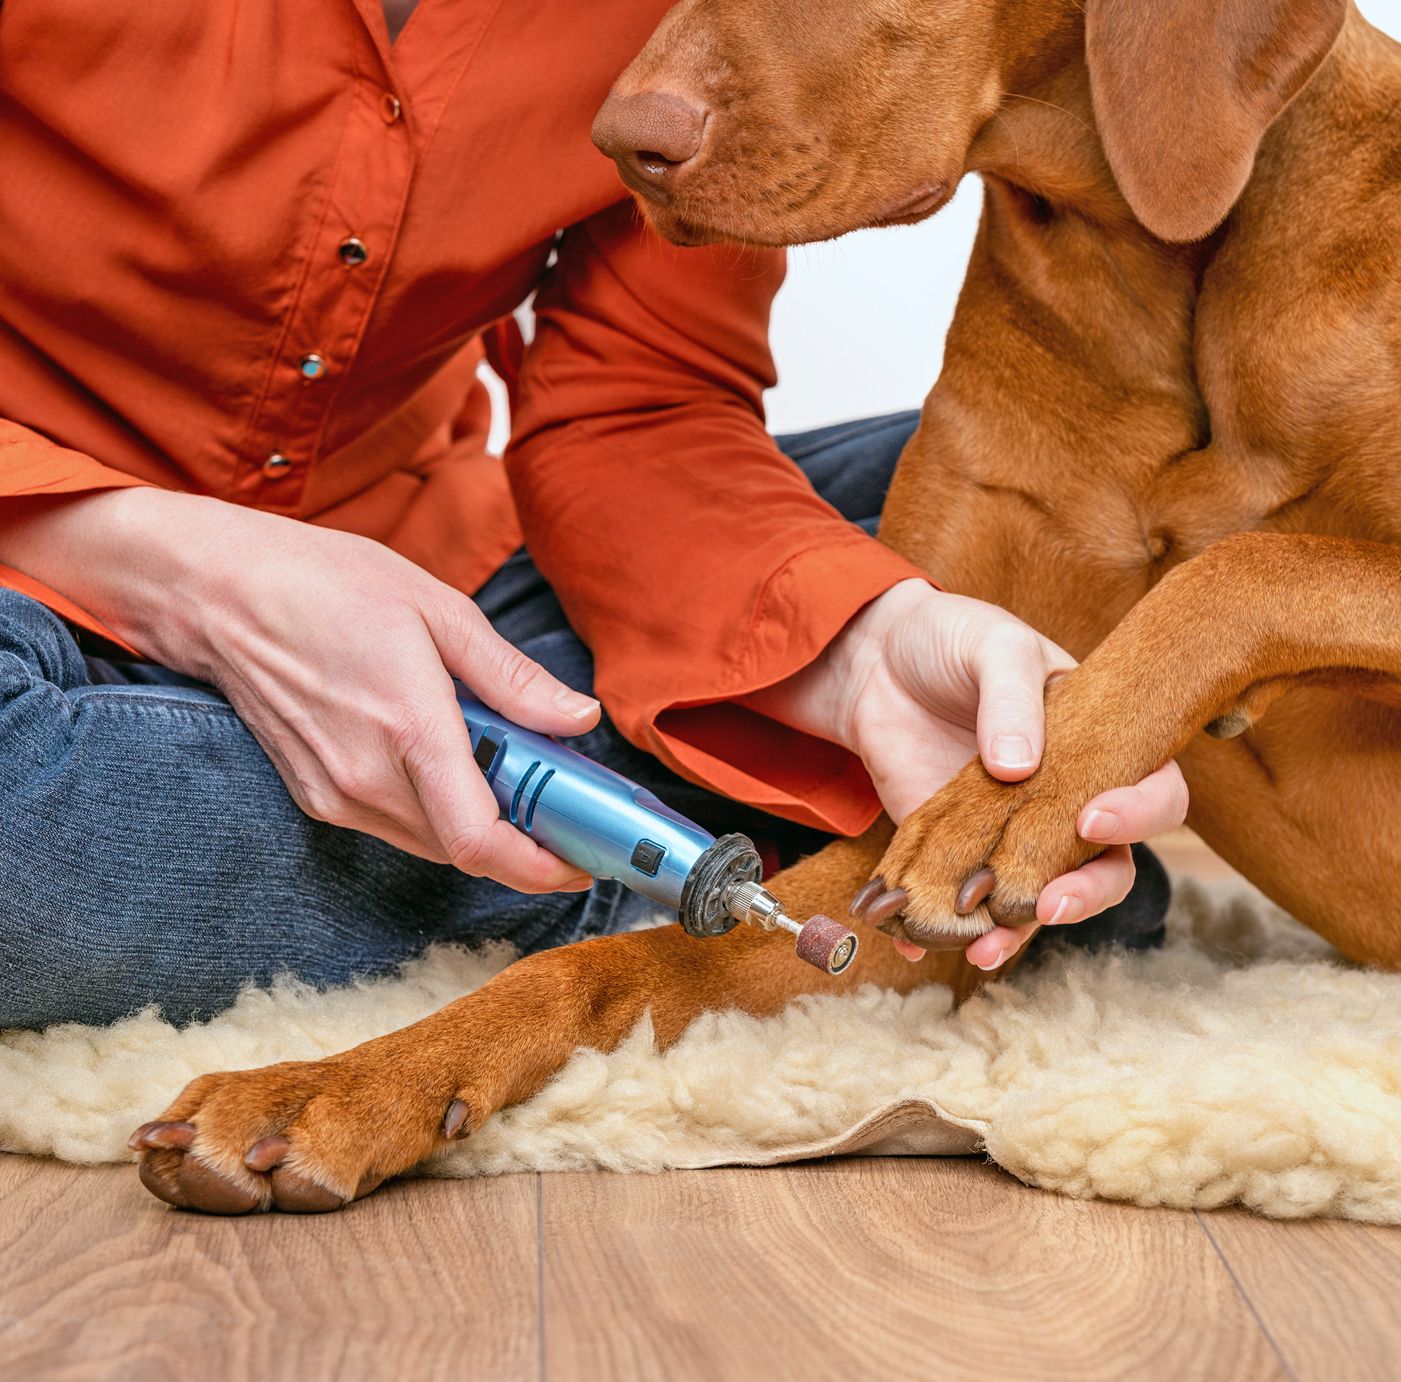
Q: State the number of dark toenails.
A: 7